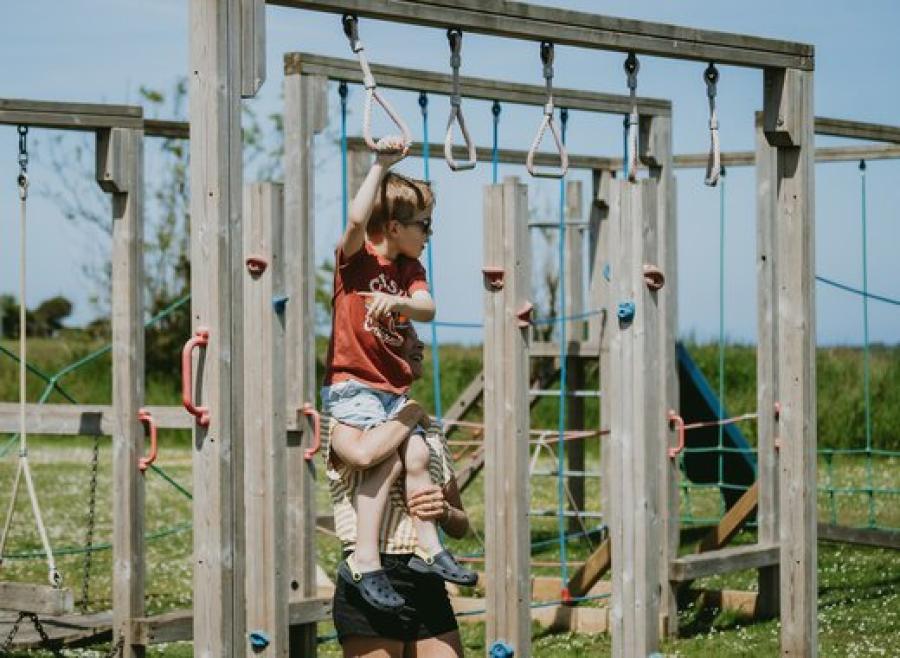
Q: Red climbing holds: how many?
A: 4